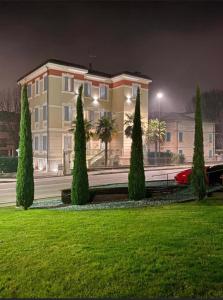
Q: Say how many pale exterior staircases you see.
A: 1